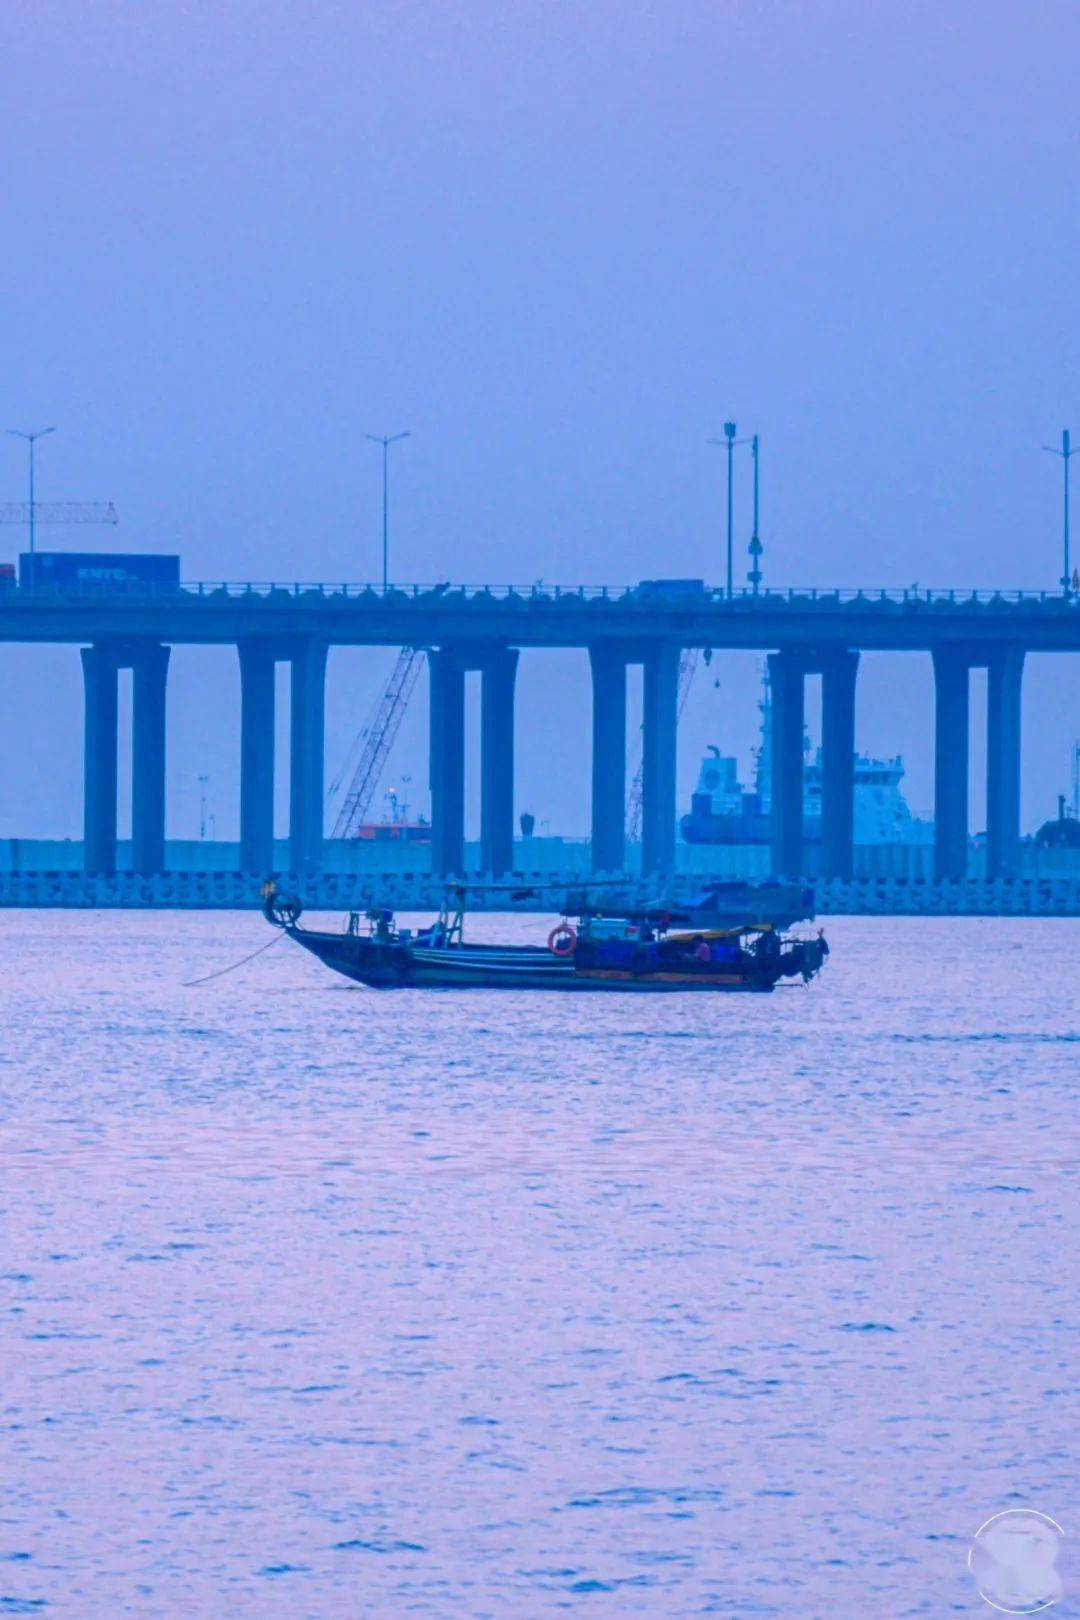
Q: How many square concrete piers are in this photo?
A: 12